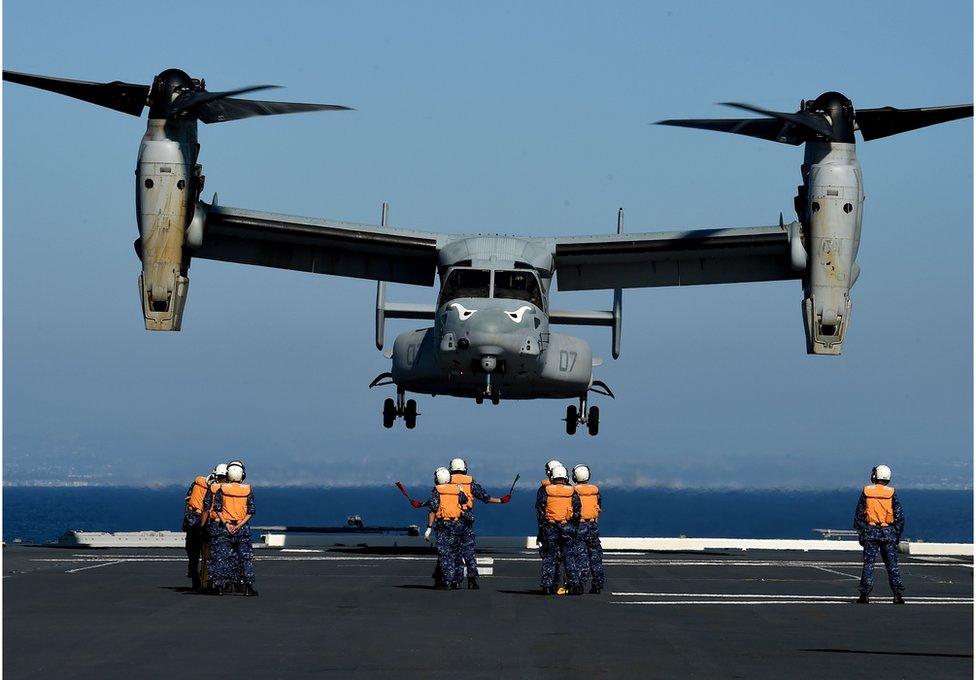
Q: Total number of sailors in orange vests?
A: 9